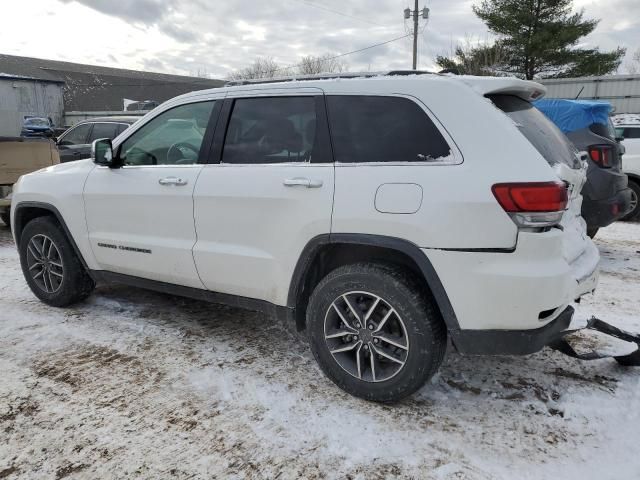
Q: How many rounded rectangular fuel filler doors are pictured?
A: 1